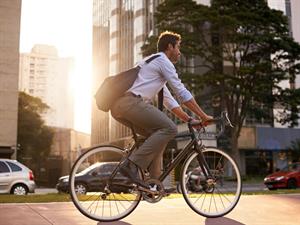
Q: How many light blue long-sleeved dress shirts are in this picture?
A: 1